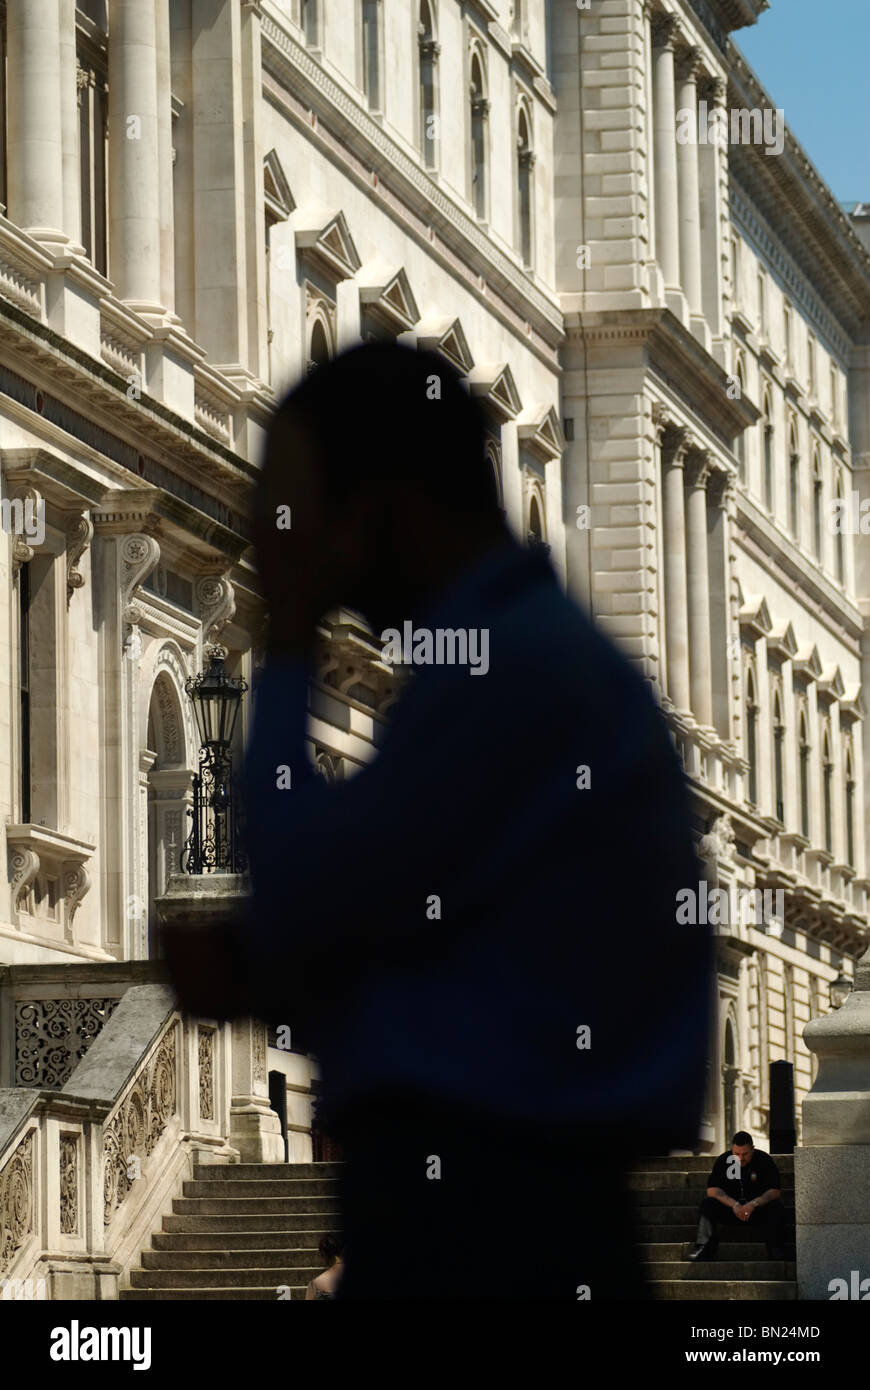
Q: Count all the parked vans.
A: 0